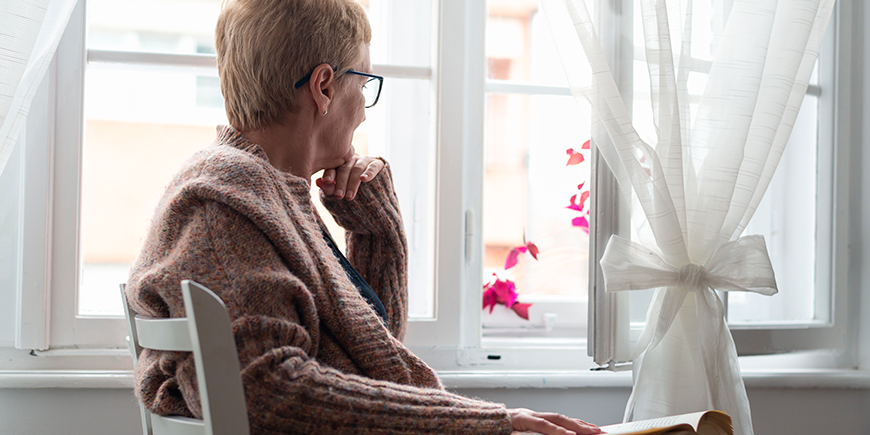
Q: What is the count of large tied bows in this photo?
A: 1